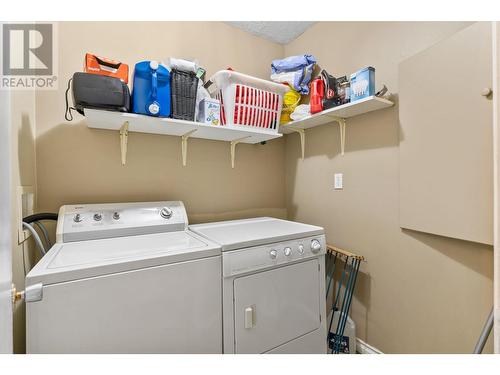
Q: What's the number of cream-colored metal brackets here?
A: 5